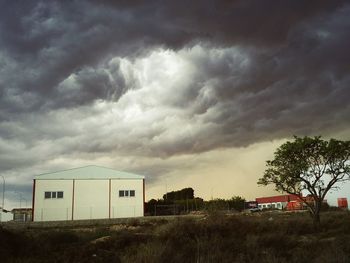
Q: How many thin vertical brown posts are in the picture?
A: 4